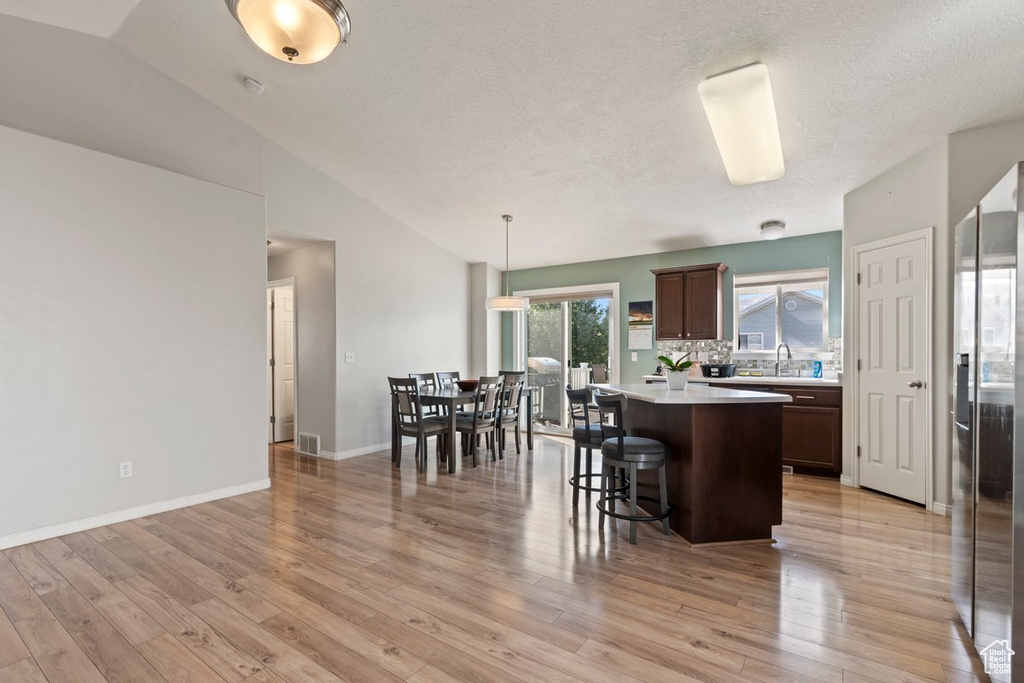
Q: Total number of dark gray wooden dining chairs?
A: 6